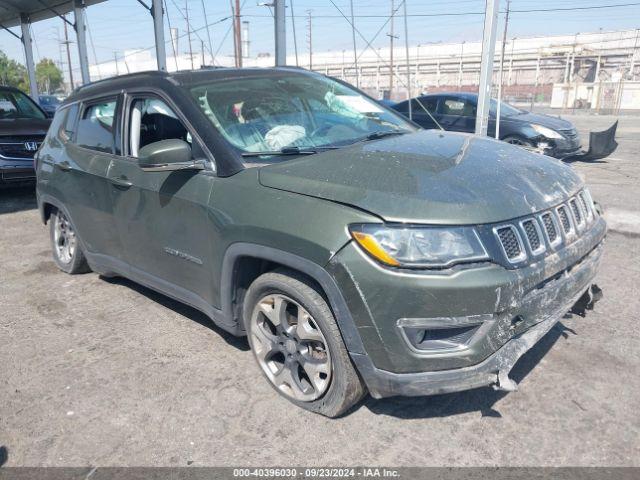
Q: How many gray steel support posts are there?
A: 5